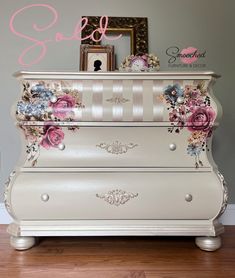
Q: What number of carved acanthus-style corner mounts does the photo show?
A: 2